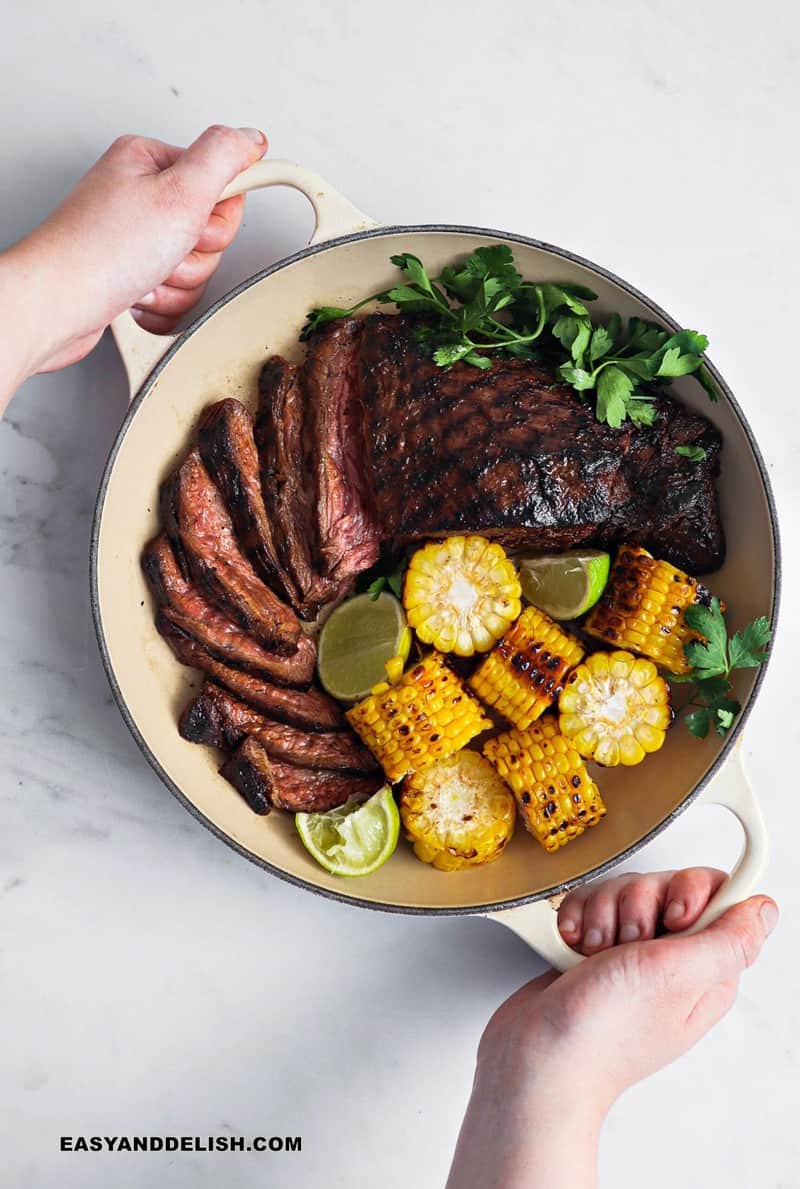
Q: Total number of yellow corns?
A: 7